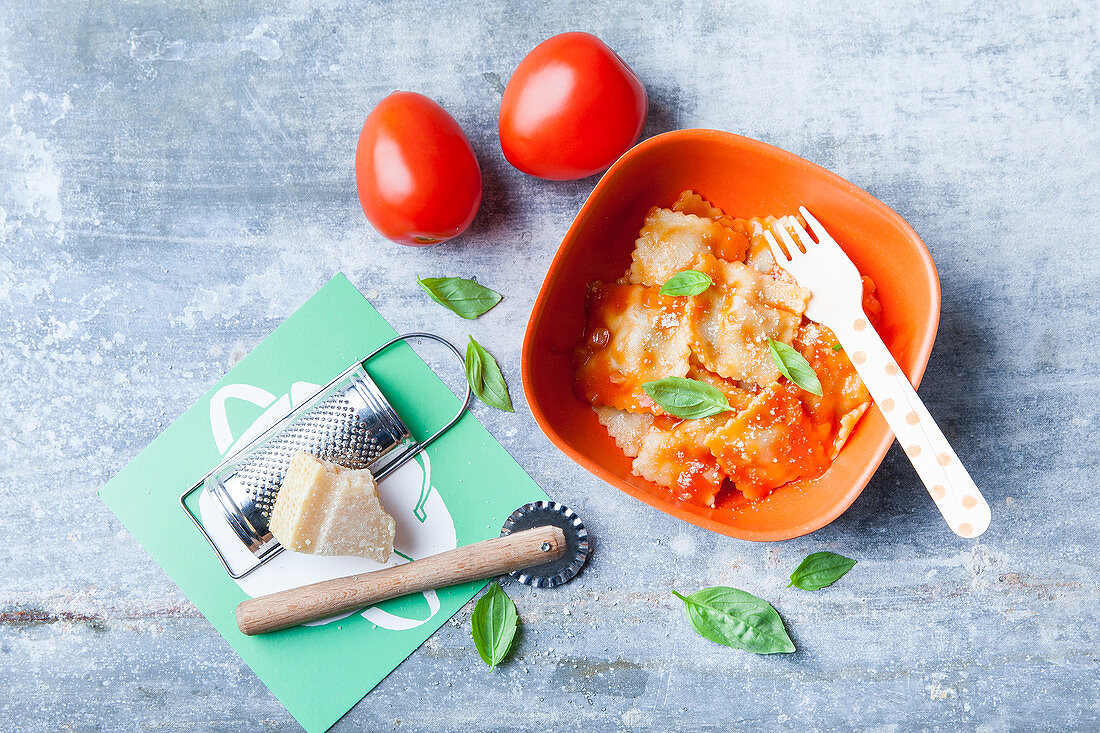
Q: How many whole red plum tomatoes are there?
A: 2